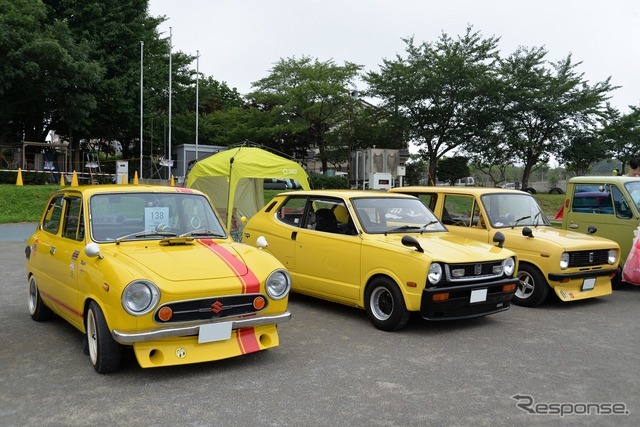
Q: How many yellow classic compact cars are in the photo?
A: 3